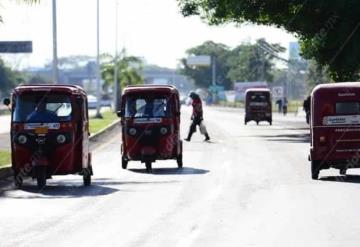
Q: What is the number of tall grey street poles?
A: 3